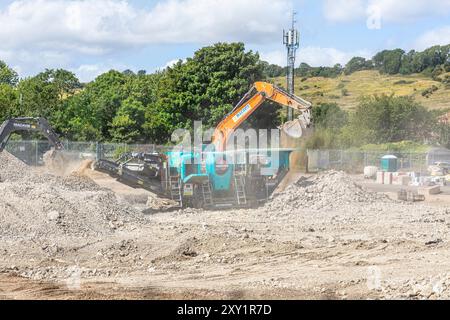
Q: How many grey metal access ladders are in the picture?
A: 3